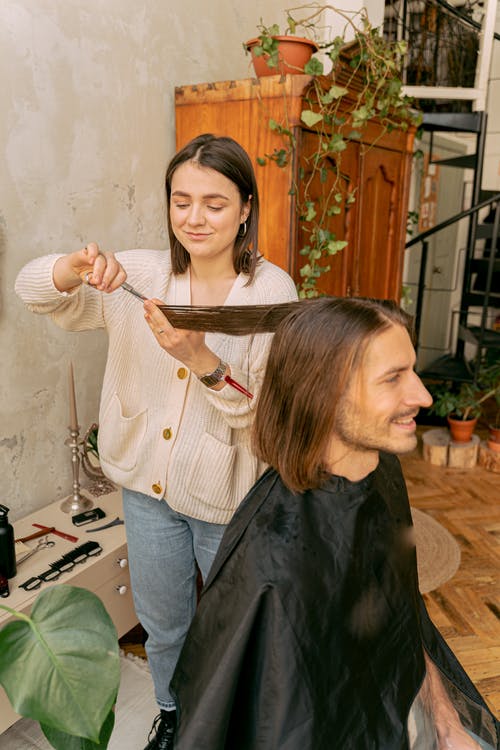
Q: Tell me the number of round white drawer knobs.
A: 2